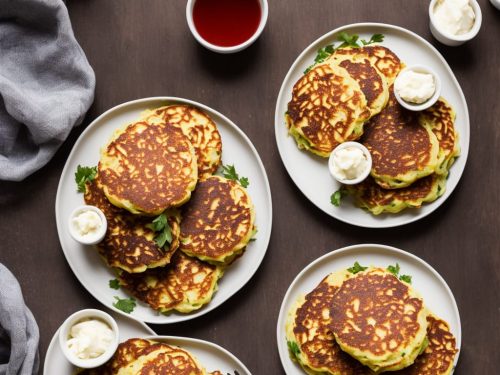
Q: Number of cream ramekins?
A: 5